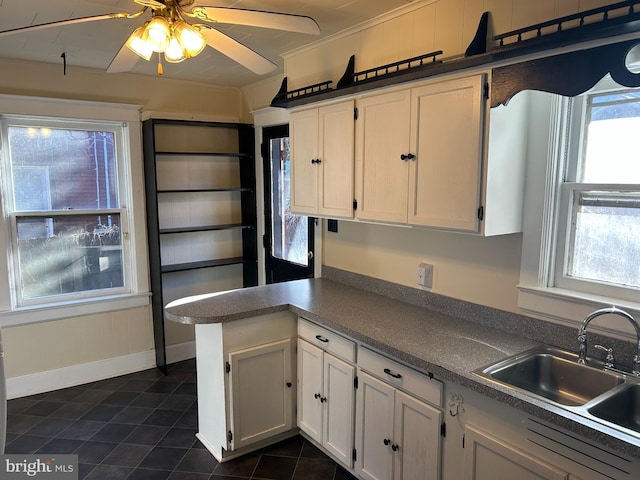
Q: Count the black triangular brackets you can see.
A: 3